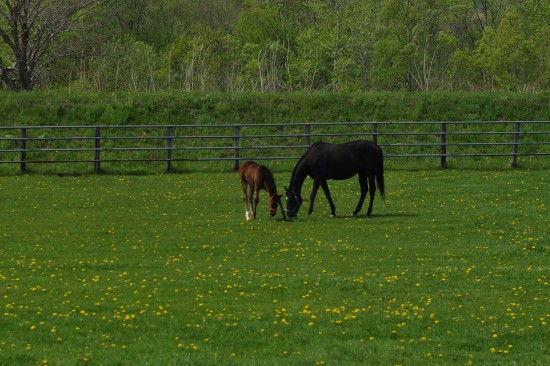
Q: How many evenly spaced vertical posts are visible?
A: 8